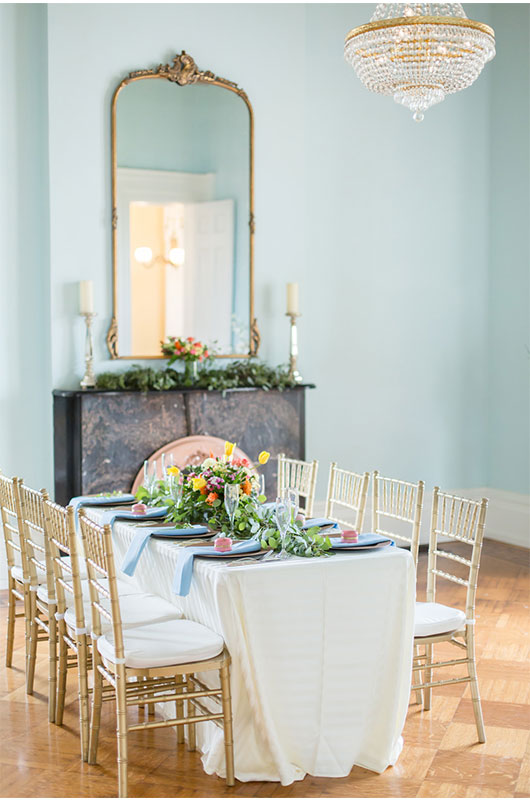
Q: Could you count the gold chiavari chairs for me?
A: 8